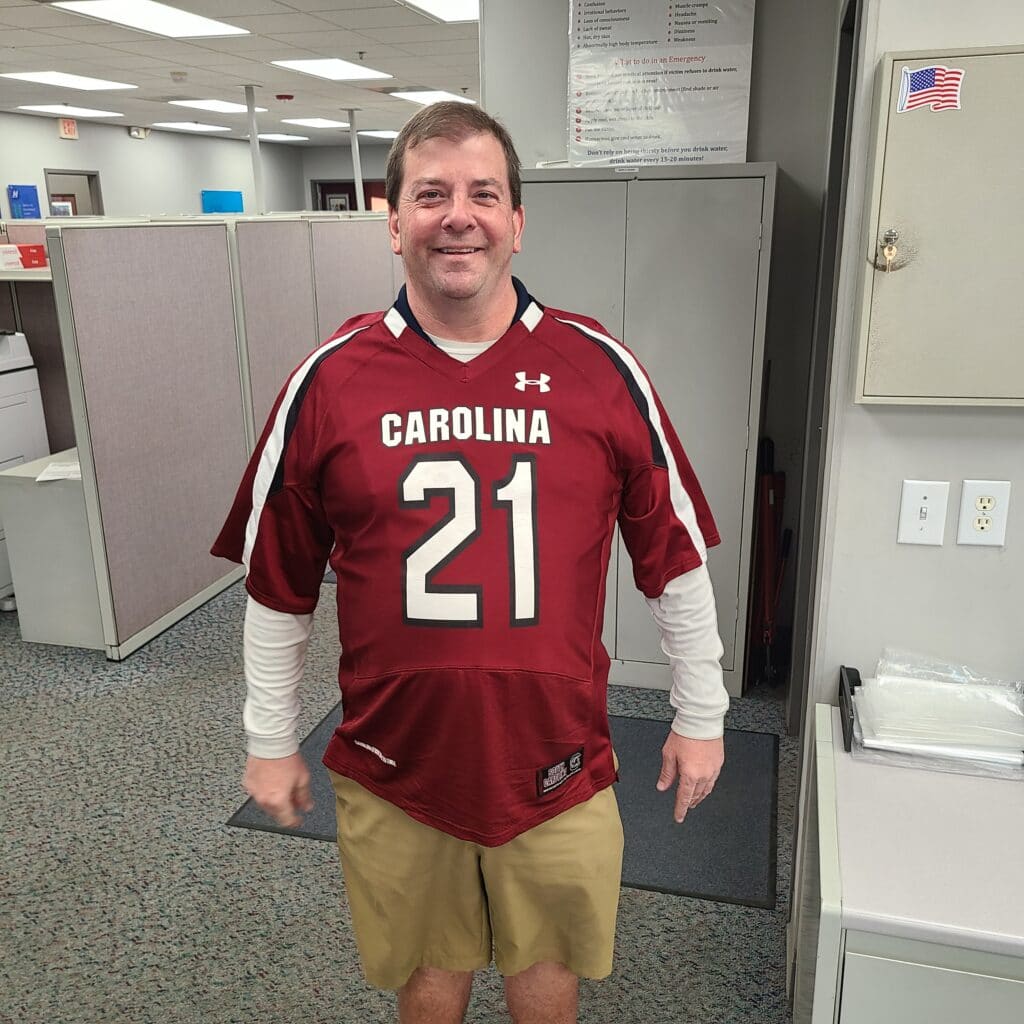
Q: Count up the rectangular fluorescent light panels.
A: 11